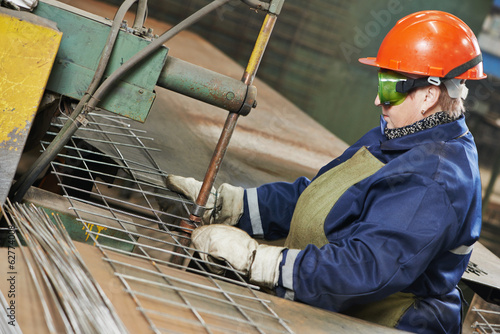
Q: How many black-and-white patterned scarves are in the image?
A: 1